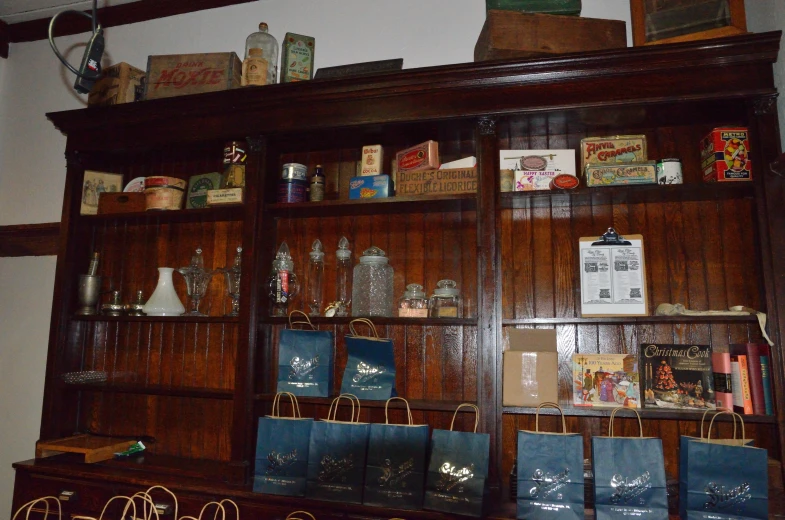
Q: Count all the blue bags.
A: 9